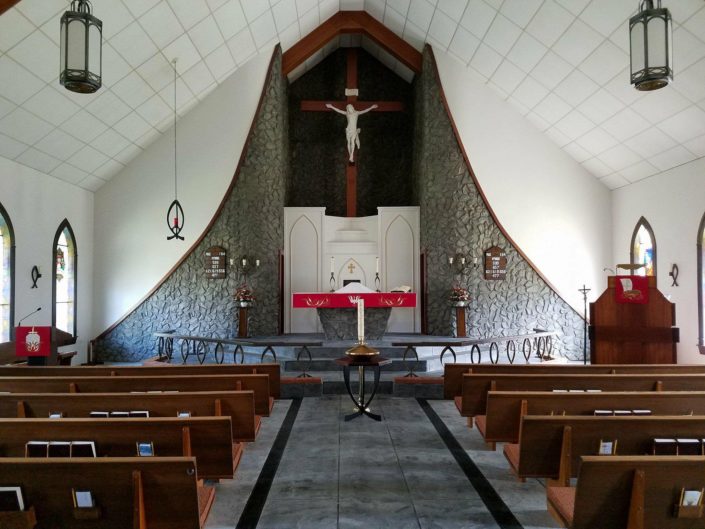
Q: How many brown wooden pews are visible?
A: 10